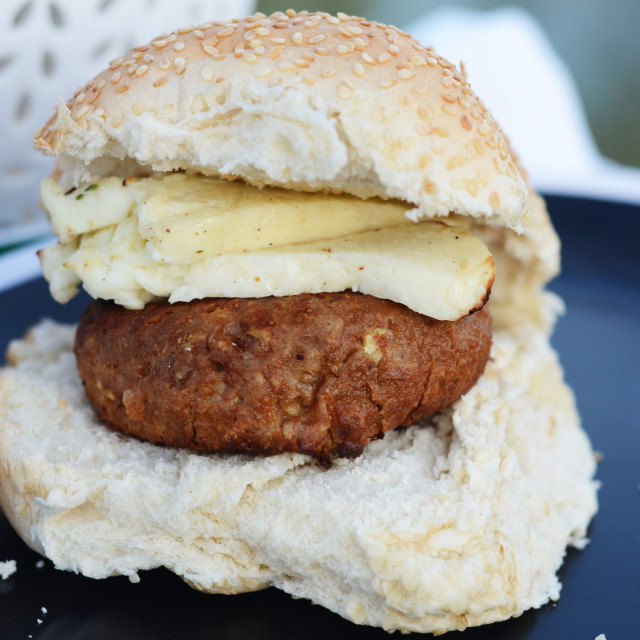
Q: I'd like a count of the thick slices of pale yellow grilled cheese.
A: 2